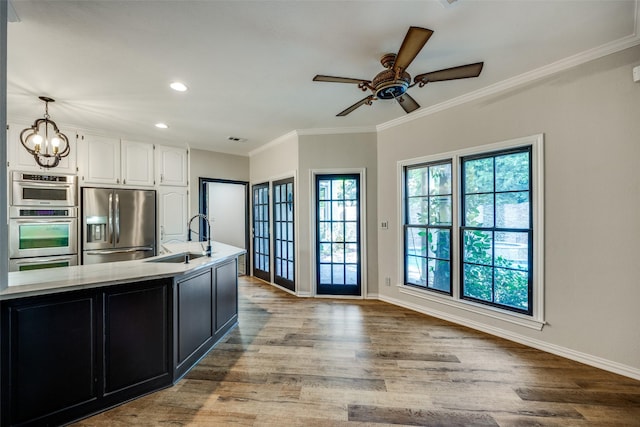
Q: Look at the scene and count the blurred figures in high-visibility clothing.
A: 0